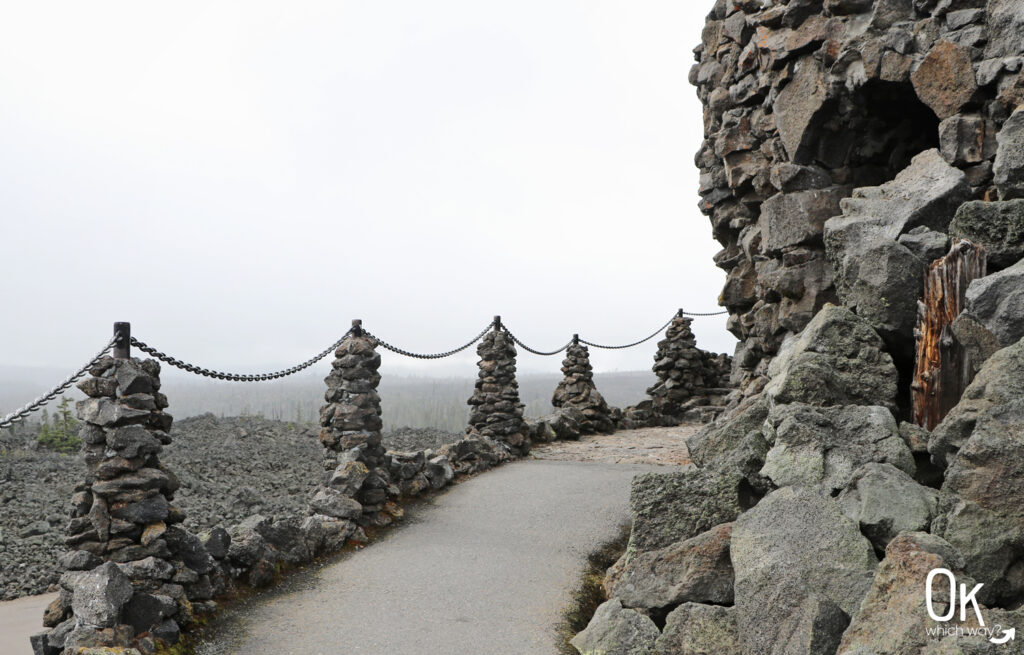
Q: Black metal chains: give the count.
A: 6